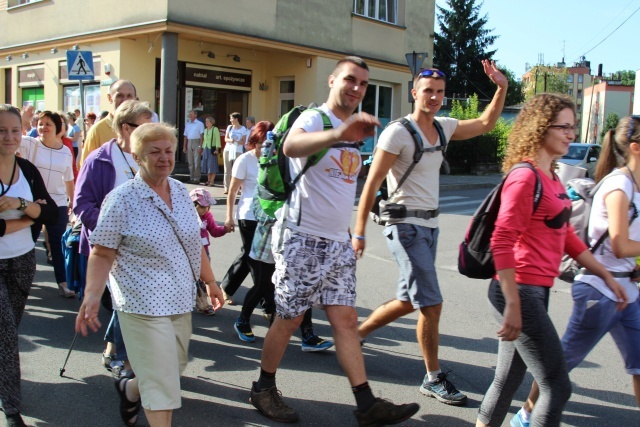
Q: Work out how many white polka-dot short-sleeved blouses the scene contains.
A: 1